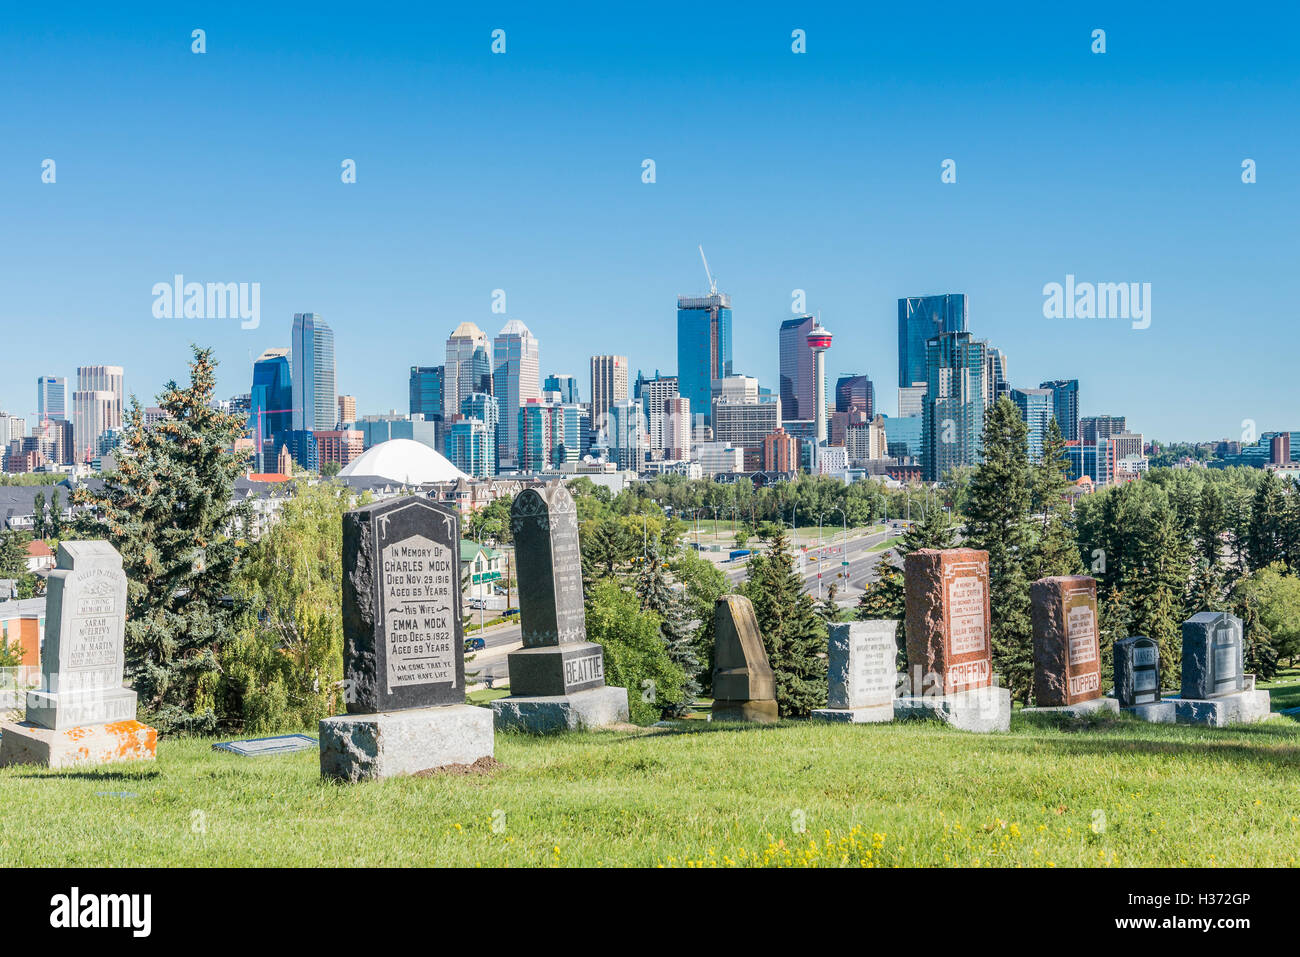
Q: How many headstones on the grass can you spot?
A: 9